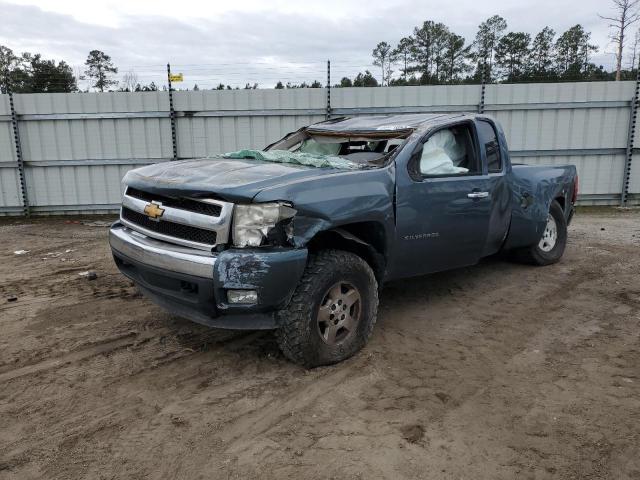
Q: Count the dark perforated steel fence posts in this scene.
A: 5